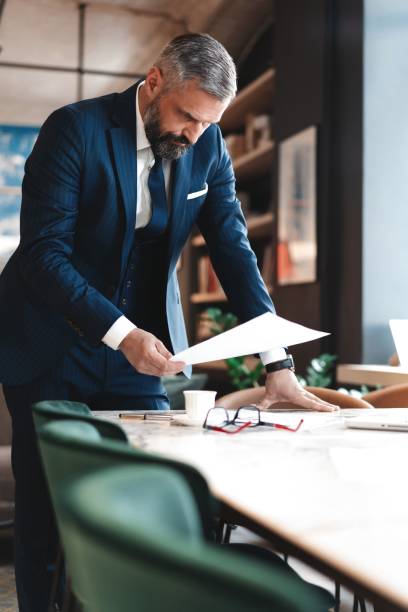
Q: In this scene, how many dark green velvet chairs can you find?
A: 3